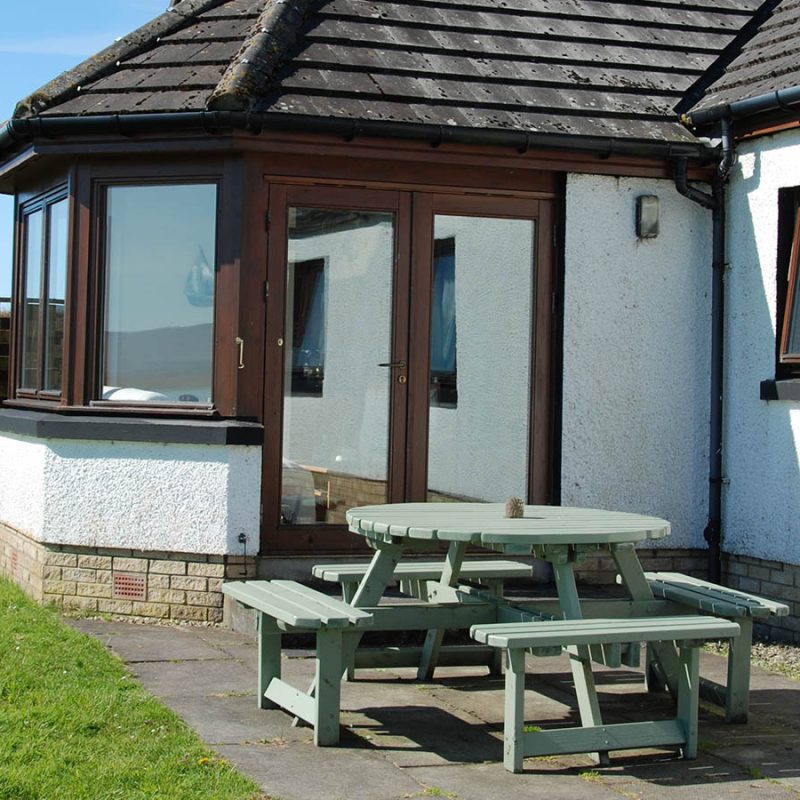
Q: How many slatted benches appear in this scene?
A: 4